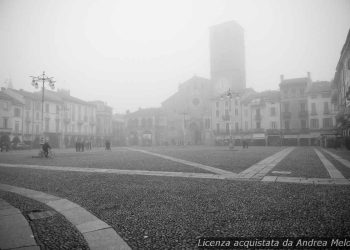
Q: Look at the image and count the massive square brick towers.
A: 1